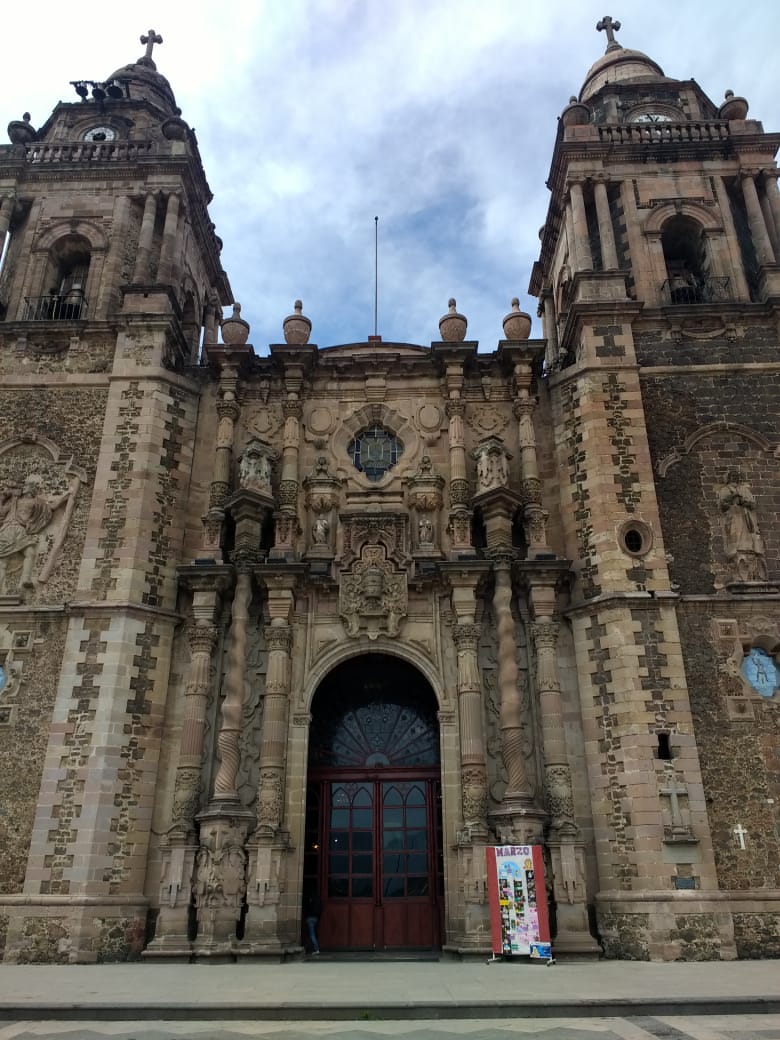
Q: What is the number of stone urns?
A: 8